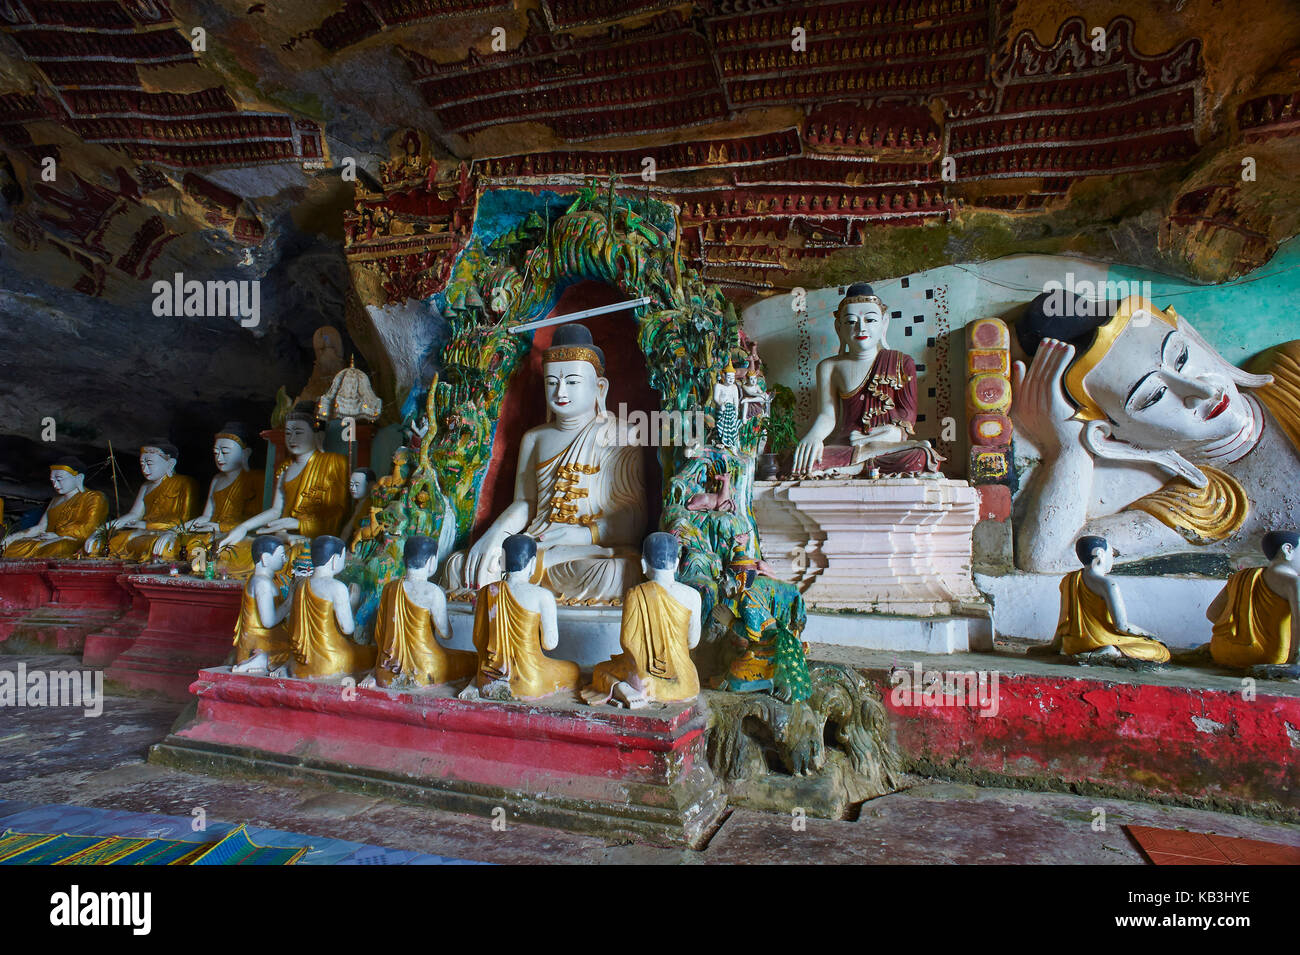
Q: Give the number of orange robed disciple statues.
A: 7